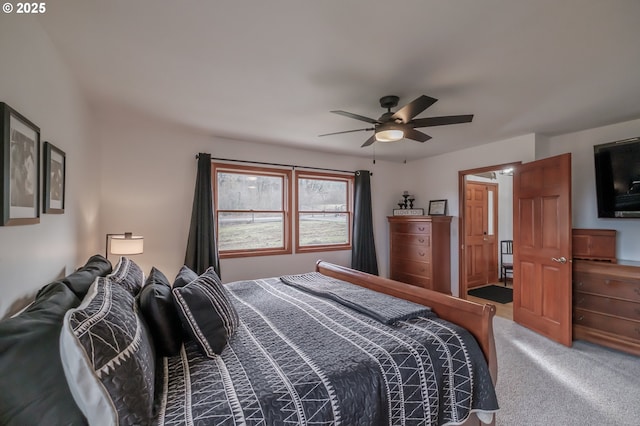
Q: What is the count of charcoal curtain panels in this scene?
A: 2